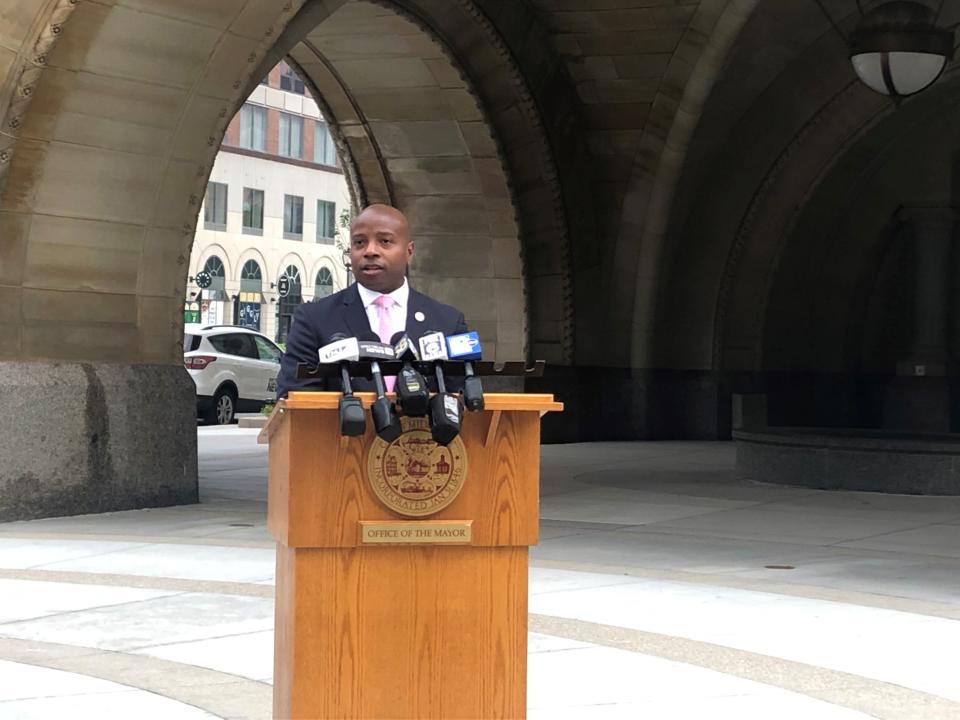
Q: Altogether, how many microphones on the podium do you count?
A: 5